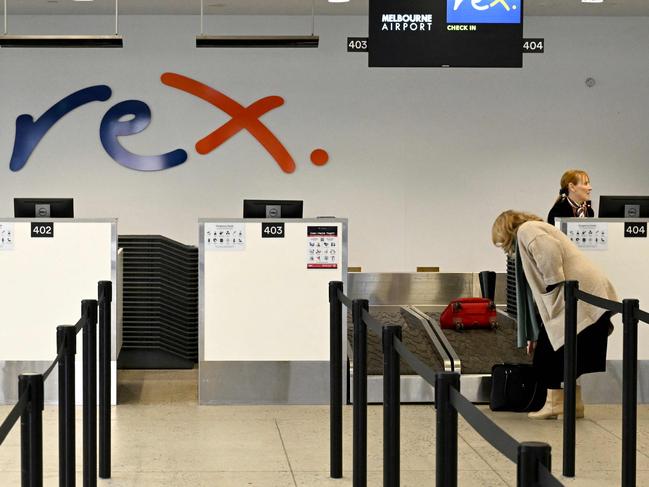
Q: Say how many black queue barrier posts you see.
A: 11